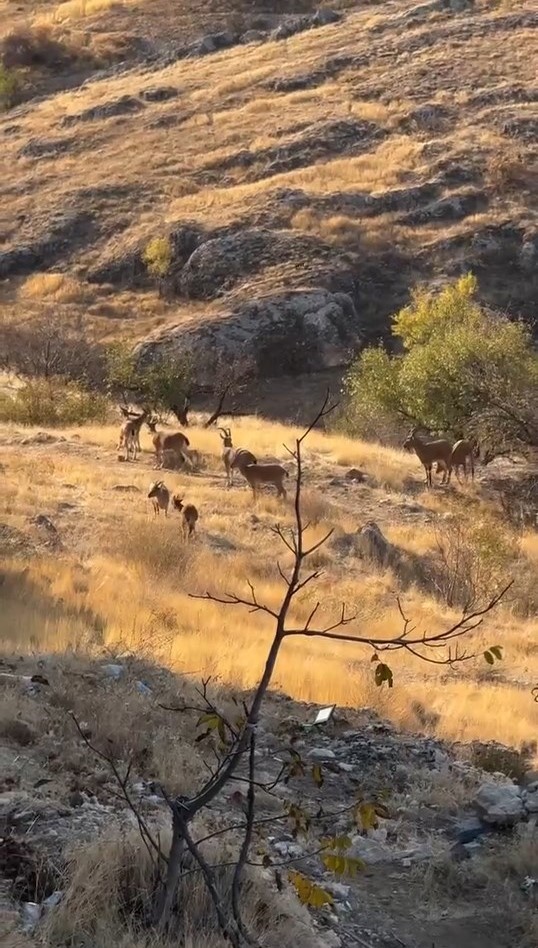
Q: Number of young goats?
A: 2